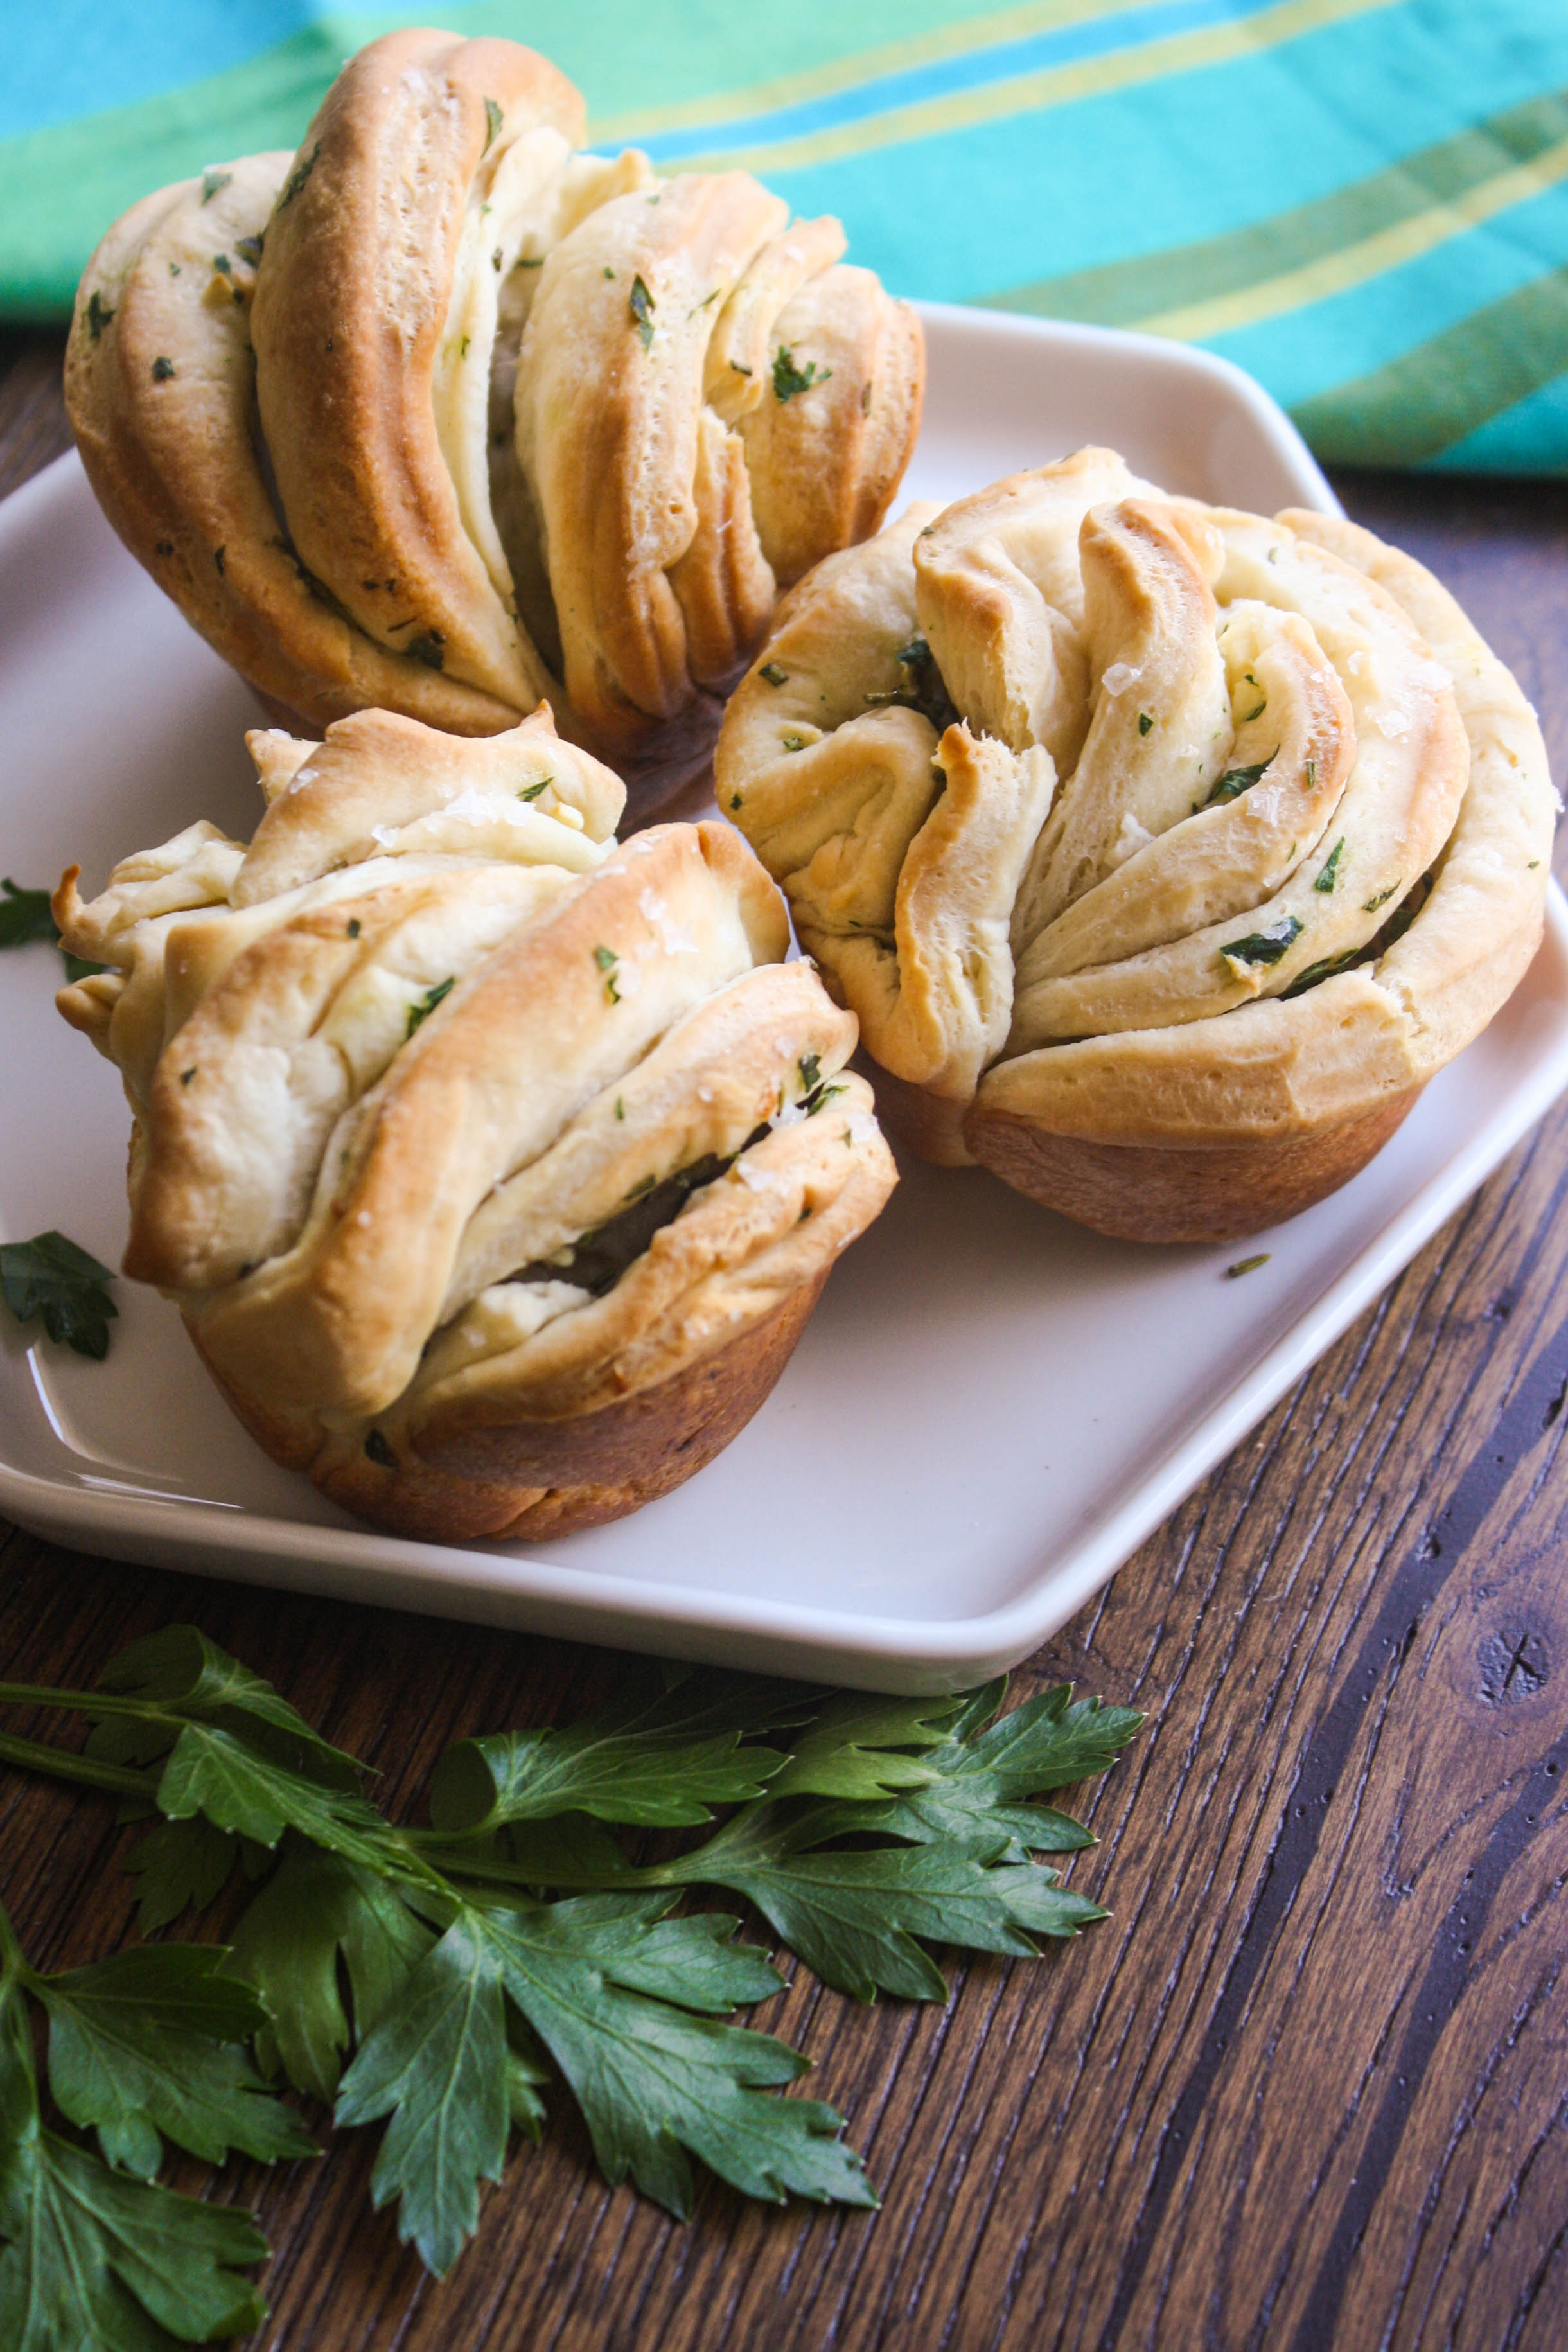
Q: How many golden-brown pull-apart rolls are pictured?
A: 3